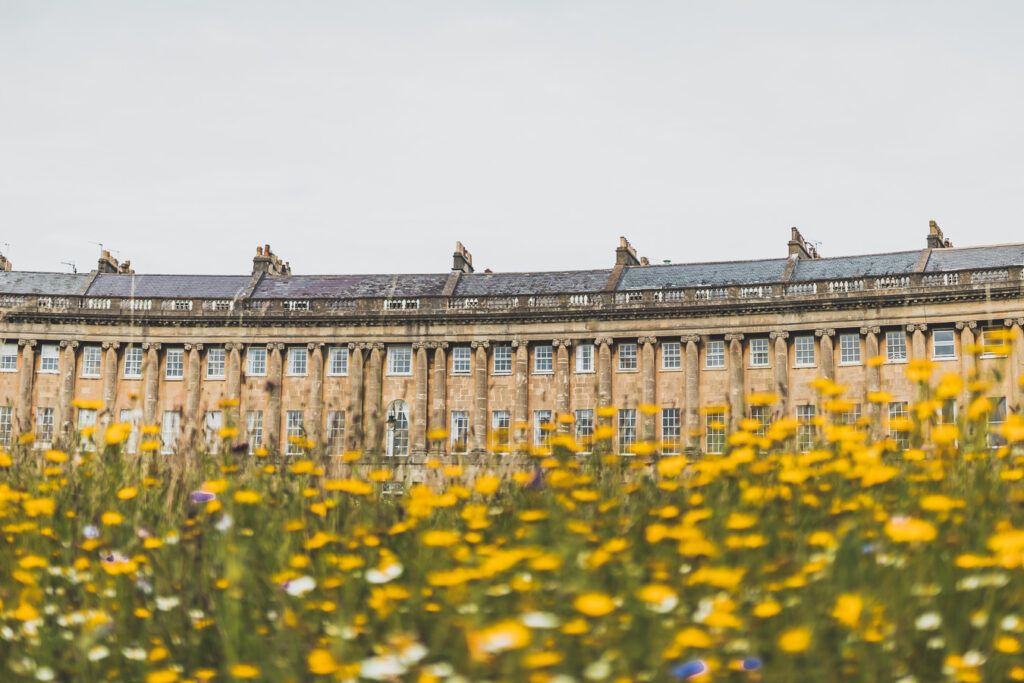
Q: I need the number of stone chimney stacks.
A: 7